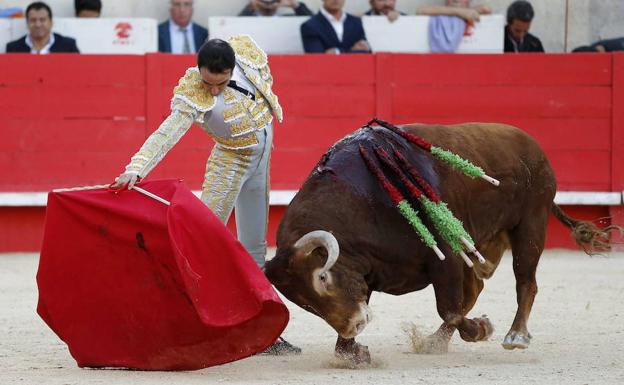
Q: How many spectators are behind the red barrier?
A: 8